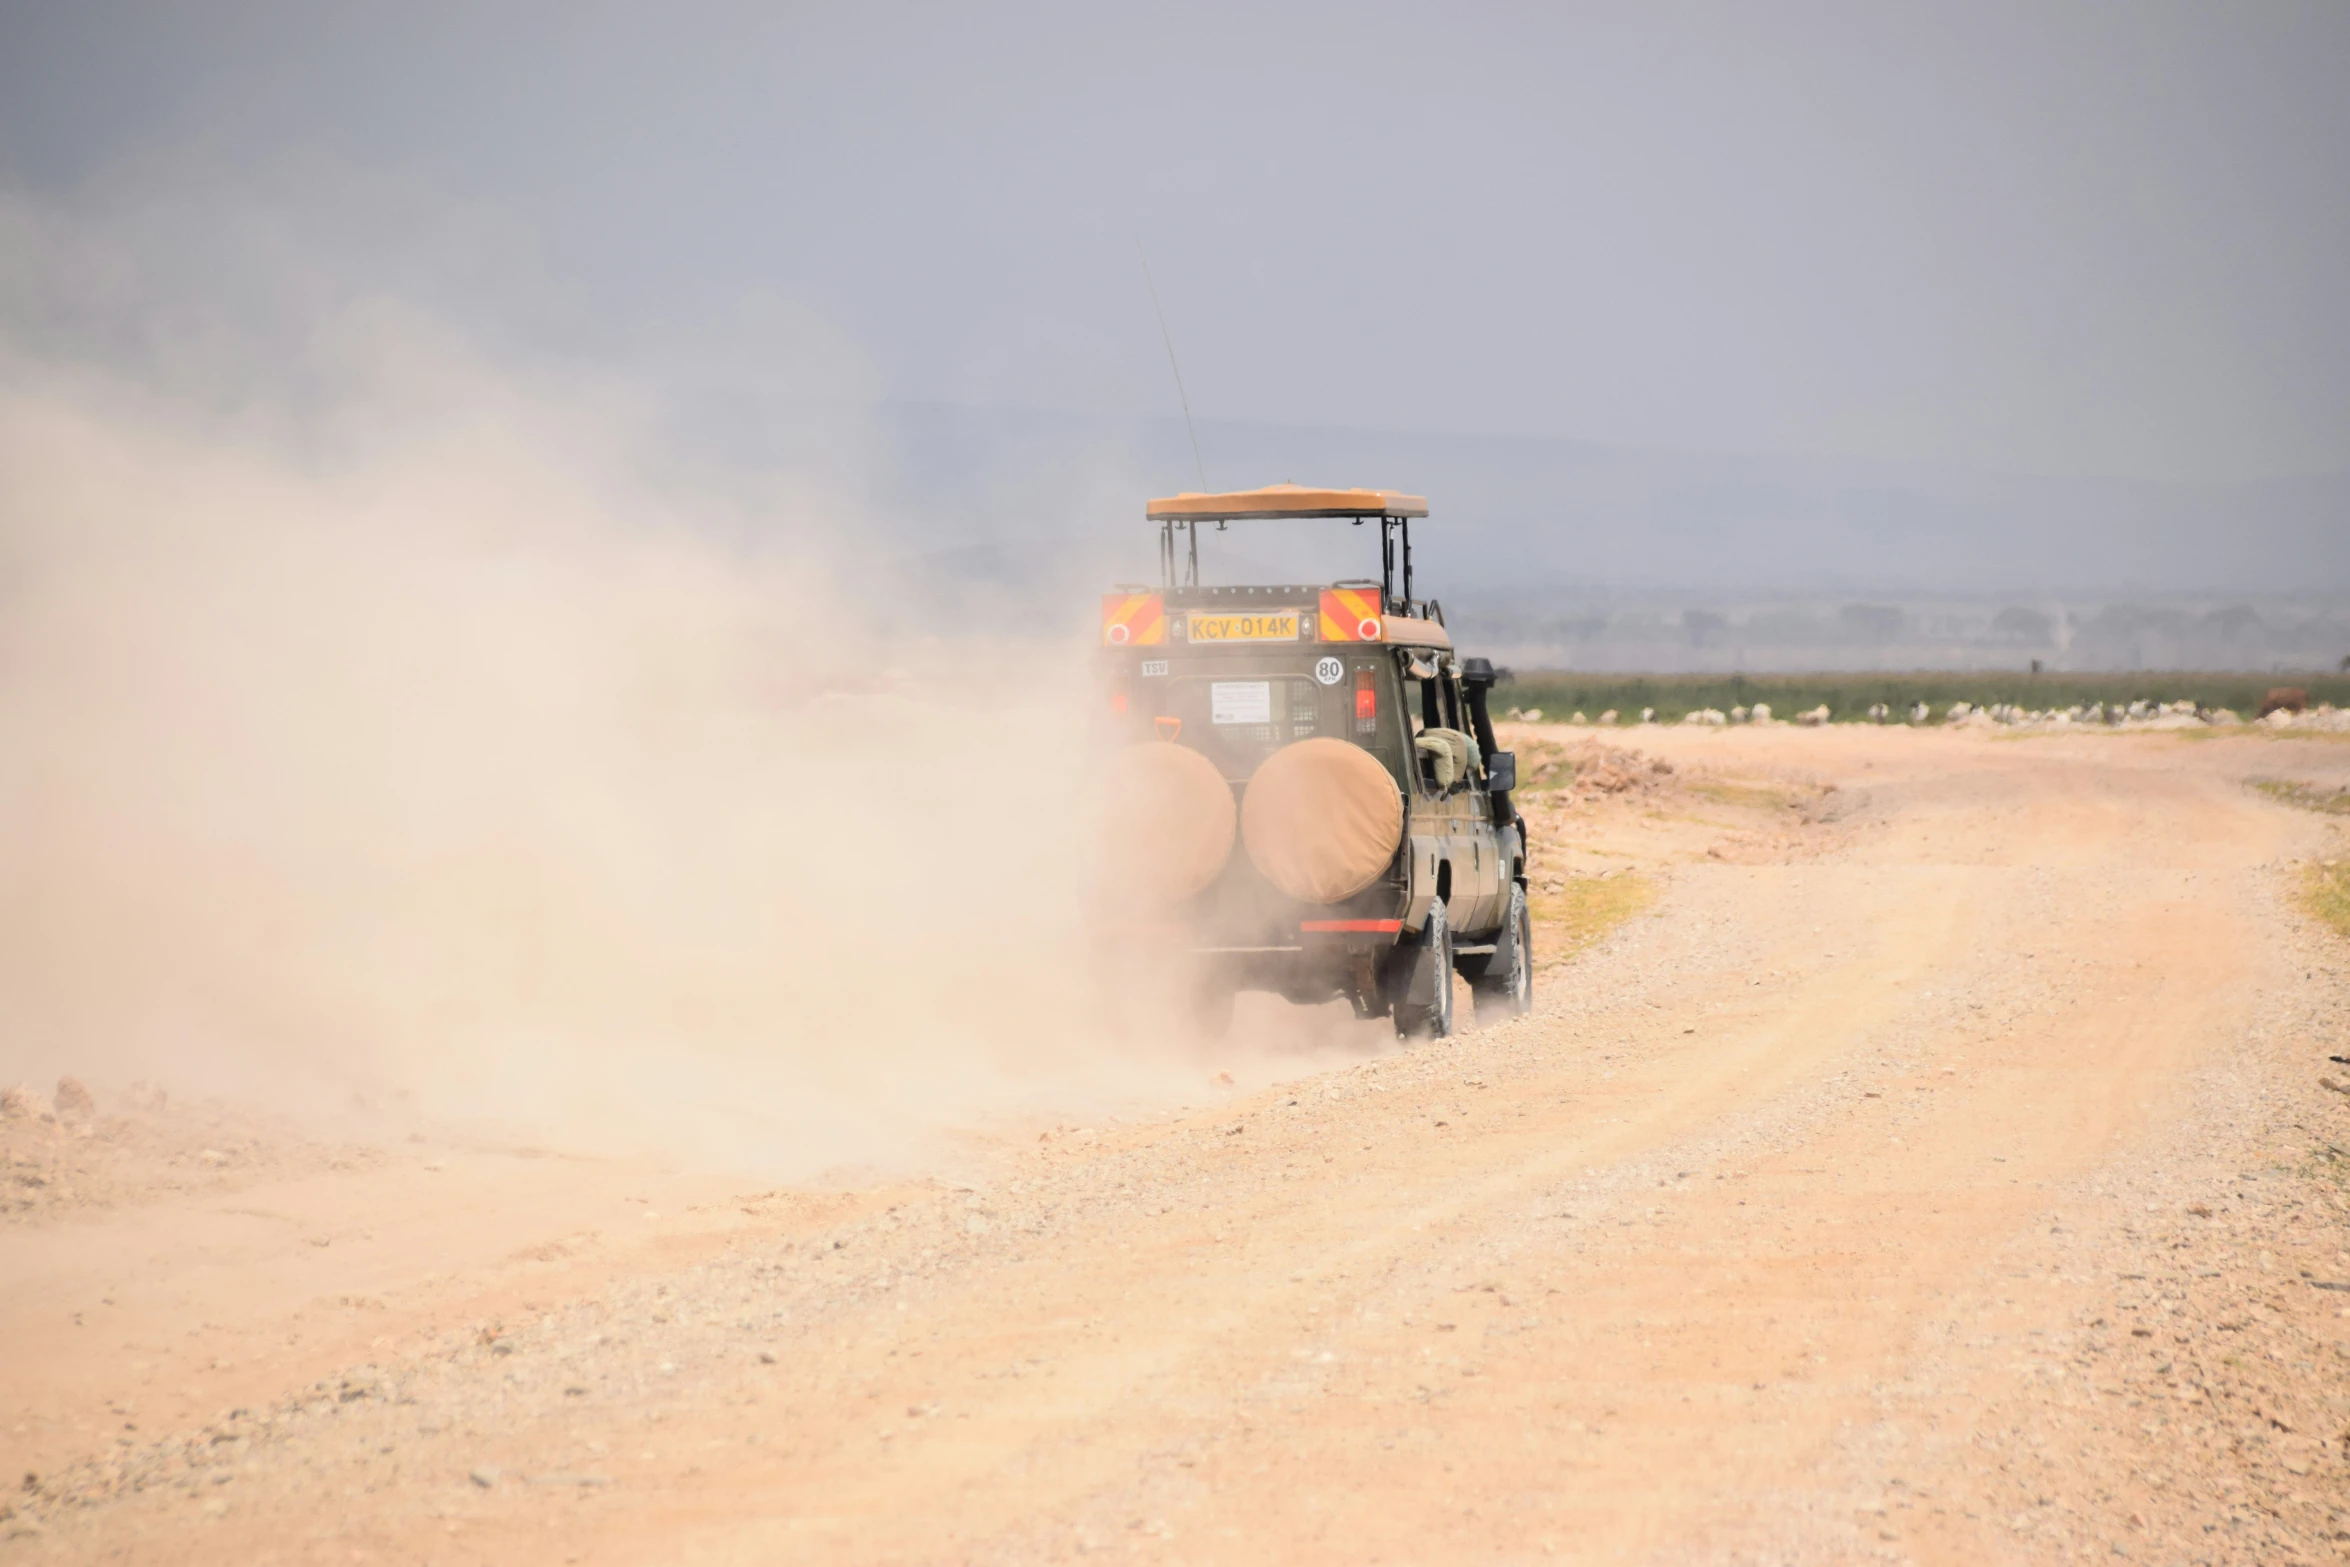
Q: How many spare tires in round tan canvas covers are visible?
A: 2